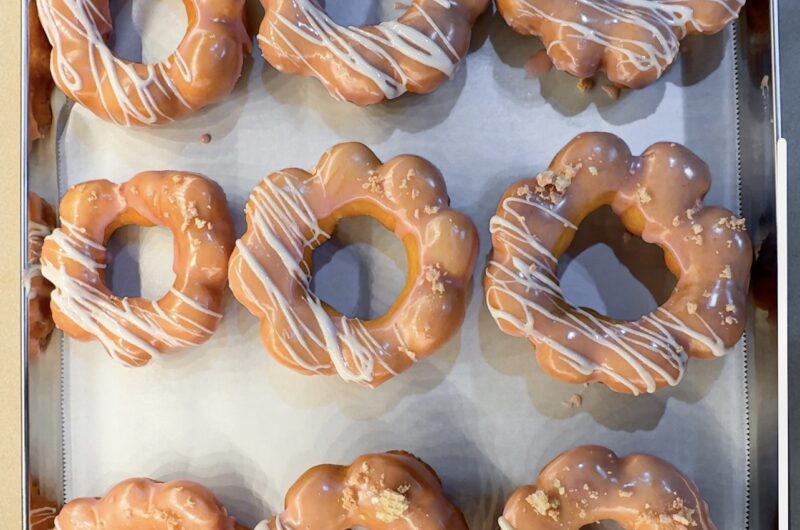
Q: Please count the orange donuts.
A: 9